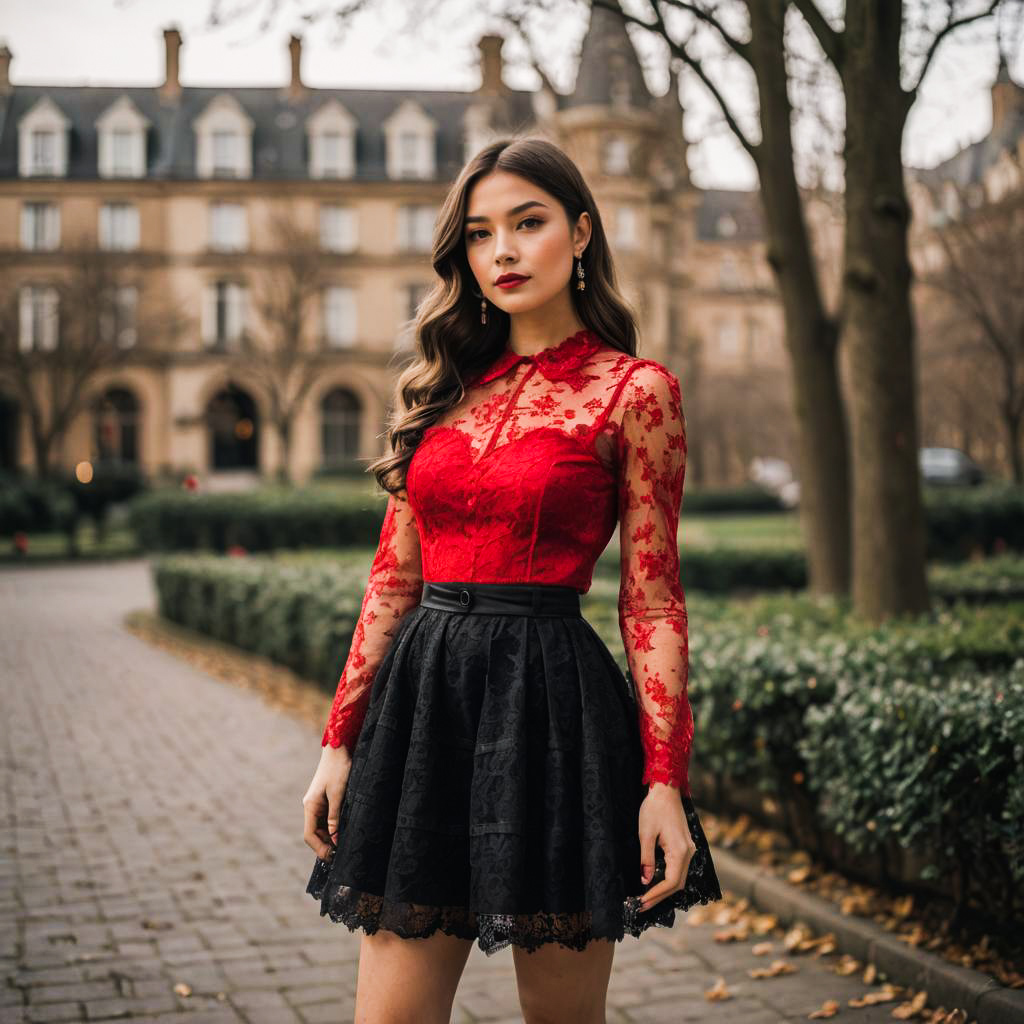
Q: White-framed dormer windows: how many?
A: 5